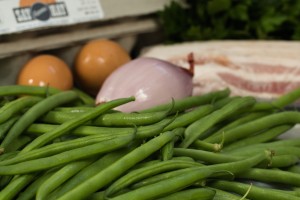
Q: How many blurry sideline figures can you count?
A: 0